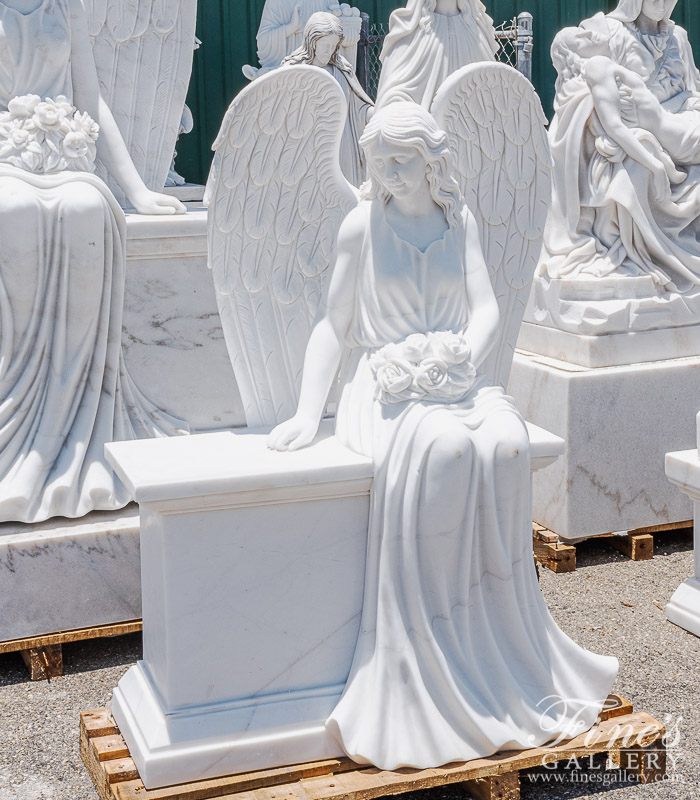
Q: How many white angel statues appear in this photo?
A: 2